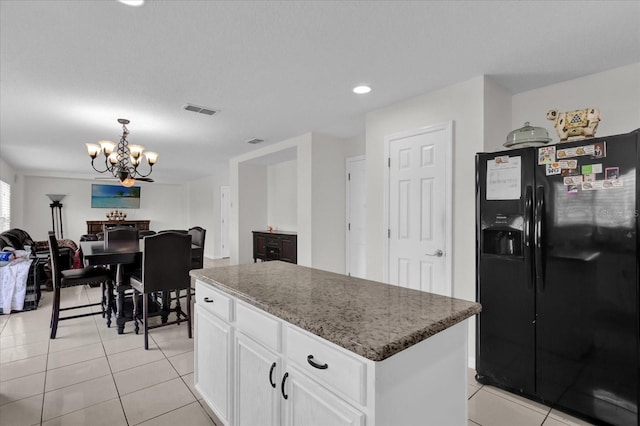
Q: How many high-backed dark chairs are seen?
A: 4